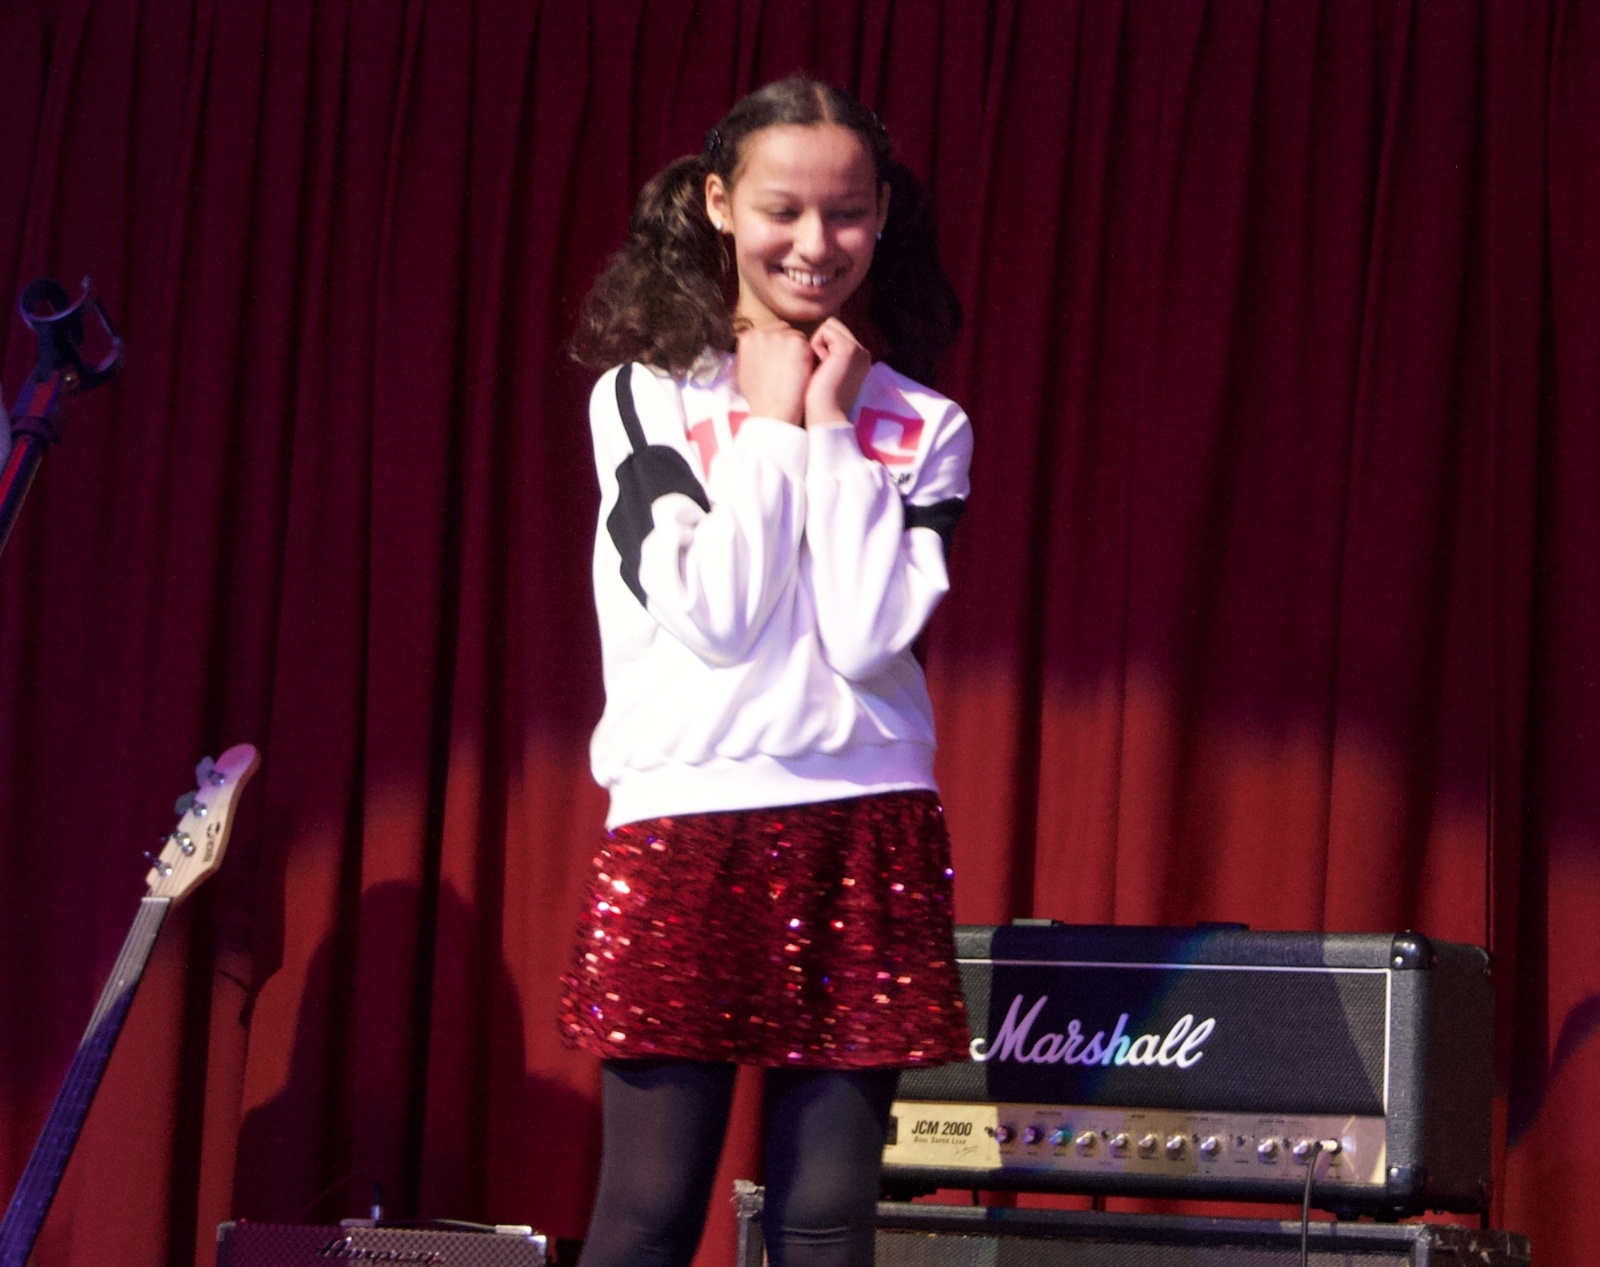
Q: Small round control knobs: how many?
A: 10